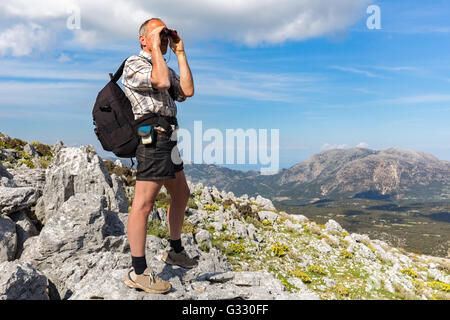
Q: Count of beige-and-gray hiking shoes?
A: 2